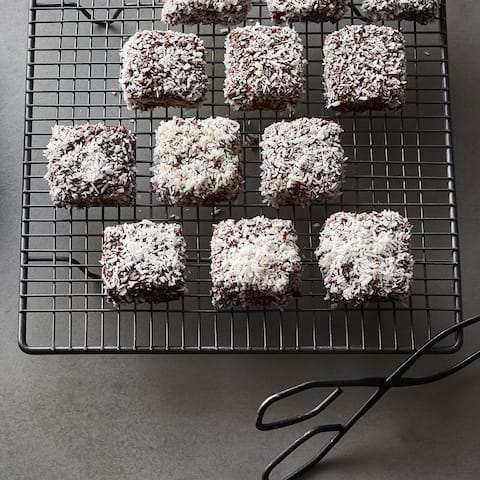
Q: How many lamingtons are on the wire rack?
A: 12